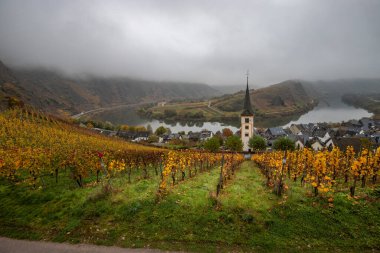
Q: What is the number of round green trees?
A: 4